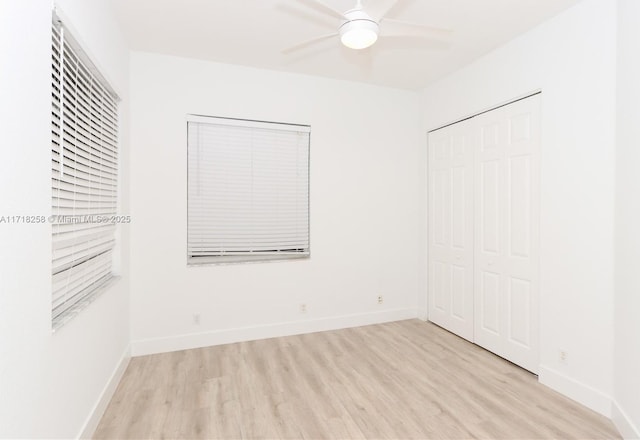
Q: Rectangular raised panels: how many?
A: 12